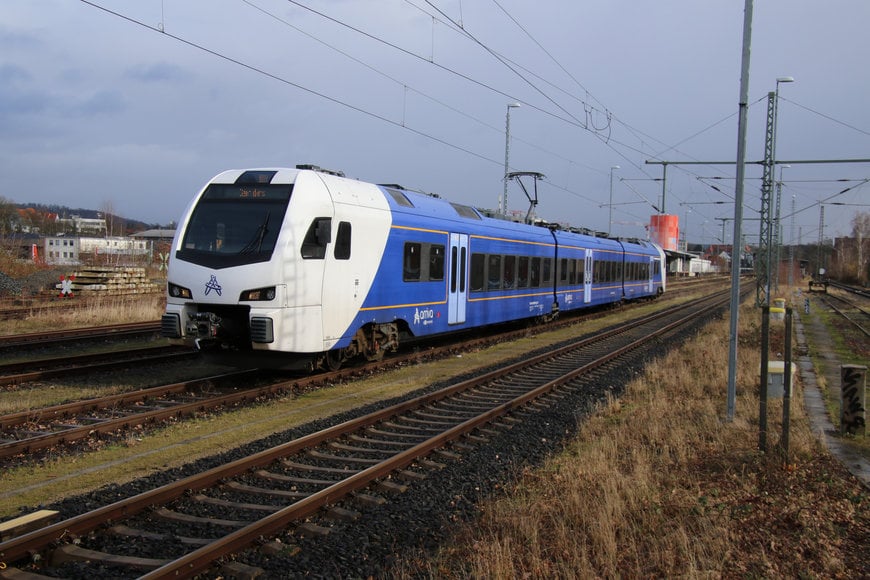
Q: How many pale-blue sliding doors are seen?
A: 3